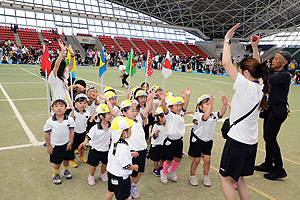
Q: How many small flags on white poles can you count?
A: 6